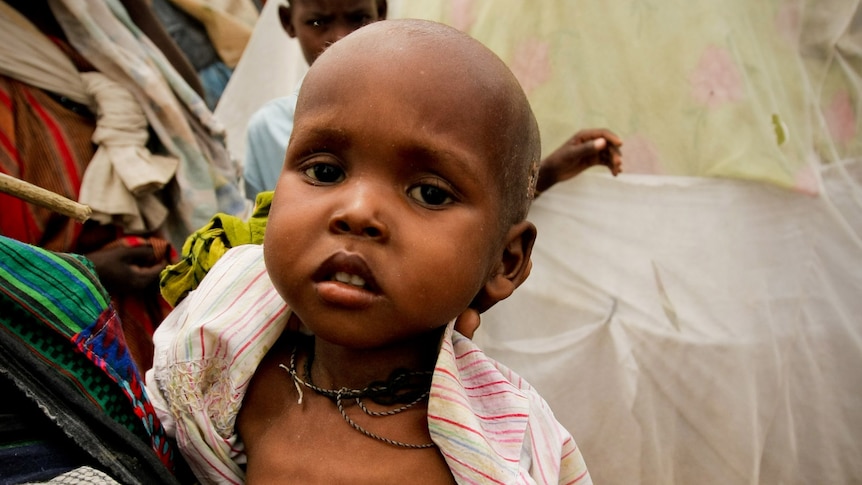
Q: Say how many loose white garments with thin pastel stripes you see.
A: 1